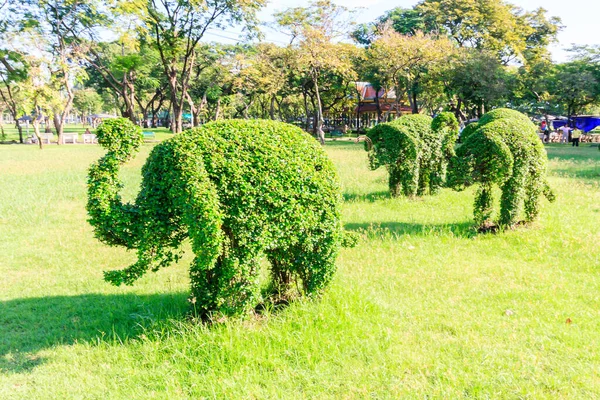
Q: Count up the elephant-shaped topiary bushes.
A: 3